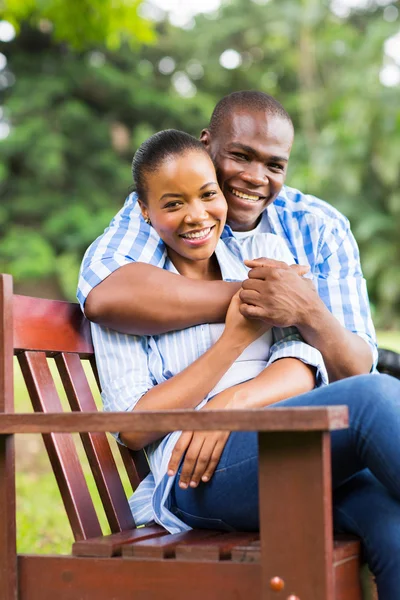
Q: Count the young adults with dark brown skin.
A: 2